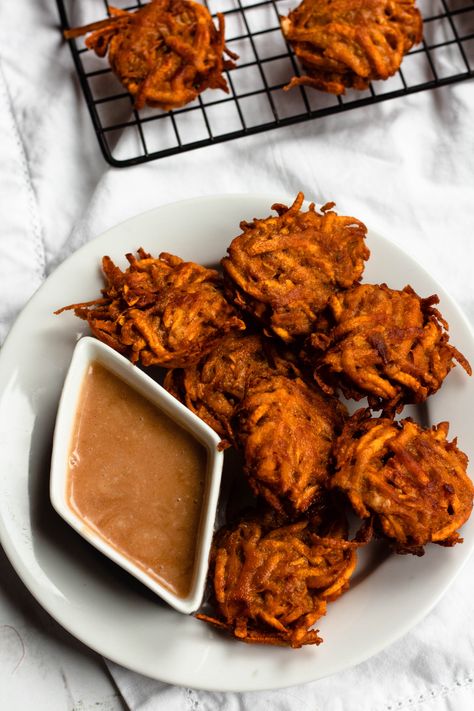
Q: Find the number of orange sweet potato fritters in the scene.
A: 9